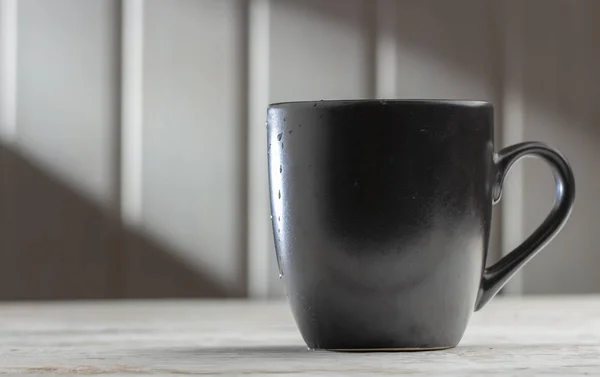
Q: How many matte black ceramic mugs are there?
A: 1